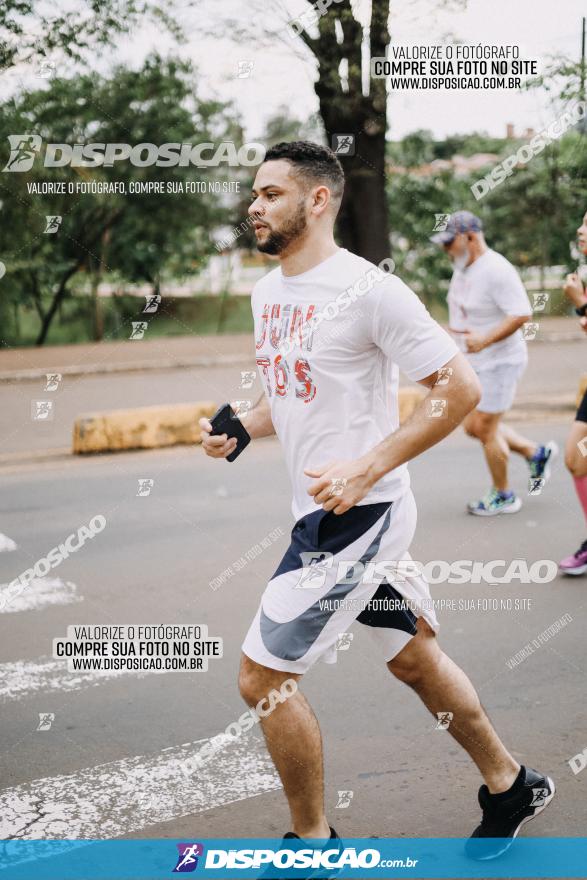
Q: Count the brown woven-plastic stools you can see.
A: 0